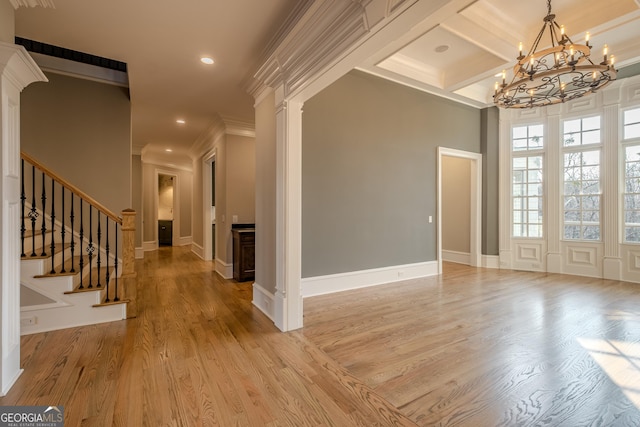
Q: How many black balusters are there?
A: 11